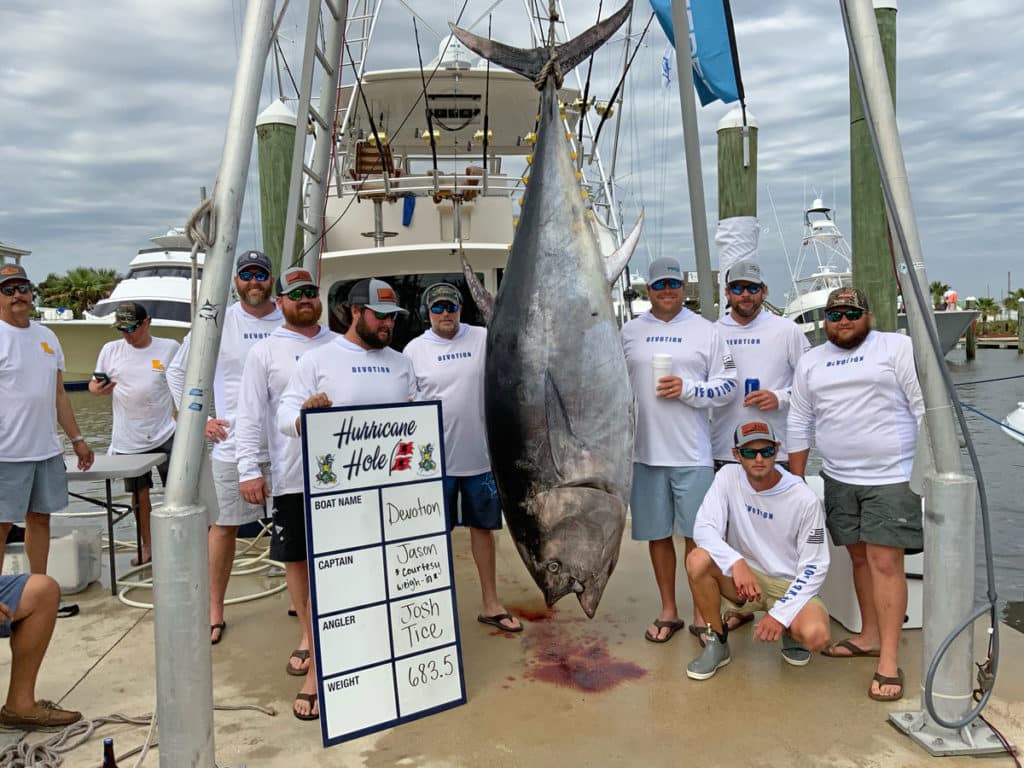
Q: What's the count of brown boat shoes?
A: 1